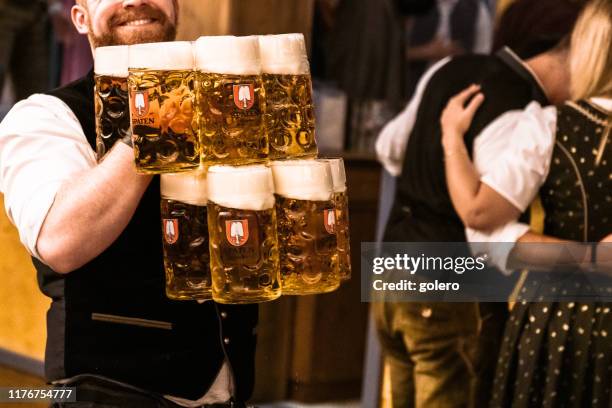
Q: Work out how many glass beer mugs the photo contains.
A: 8